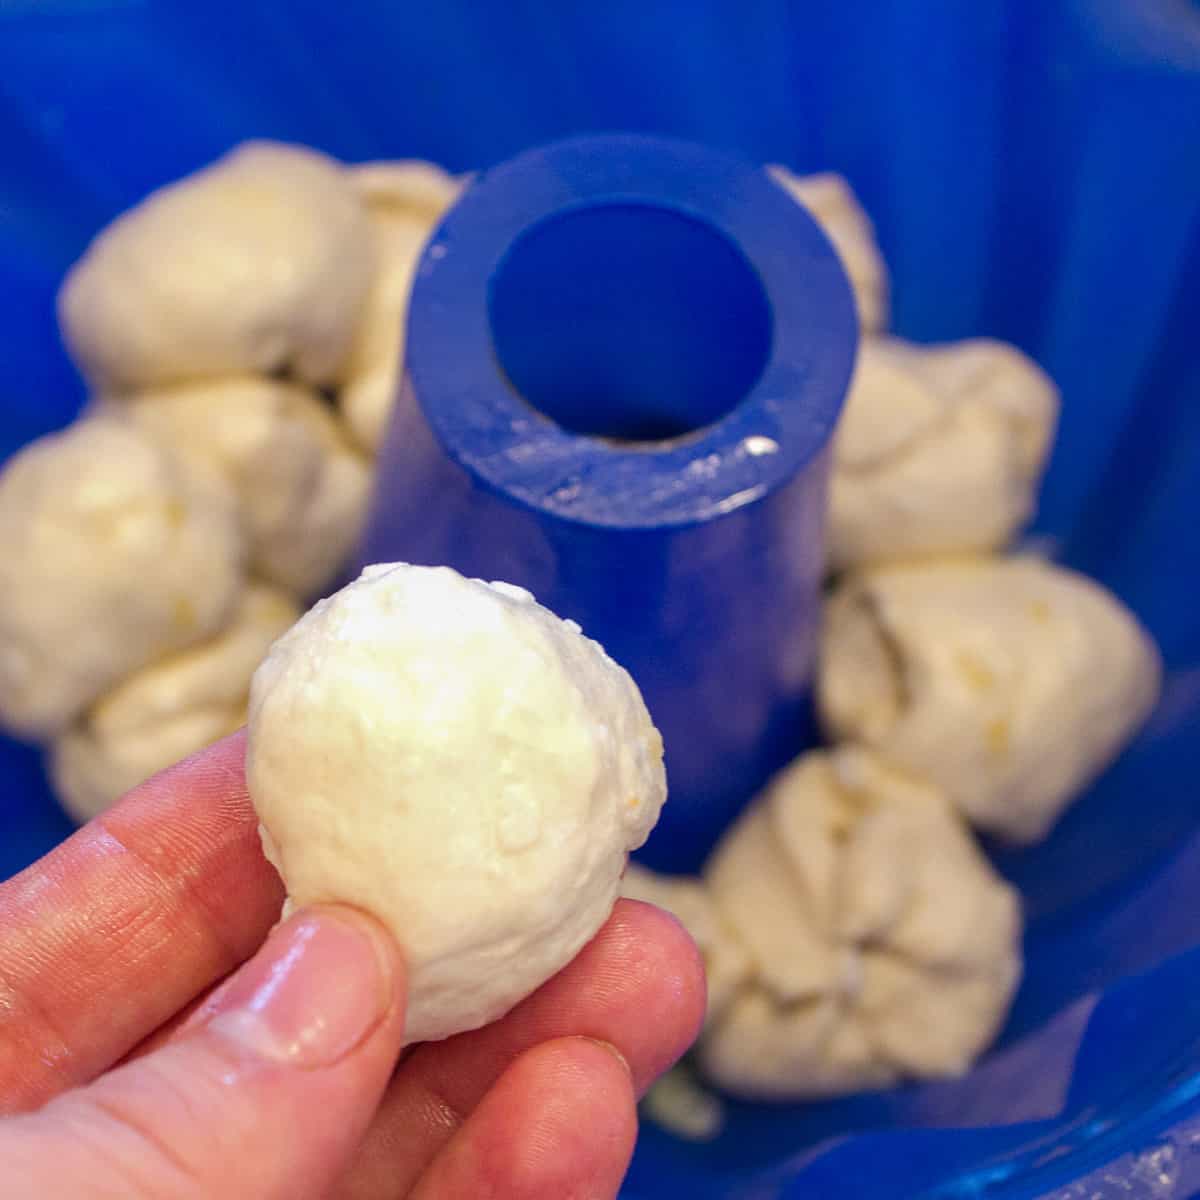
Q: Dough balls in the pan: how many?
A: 10